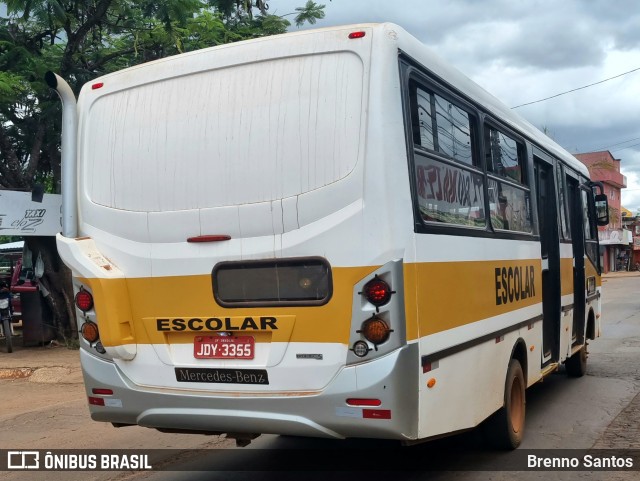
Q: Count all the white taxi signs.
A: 1